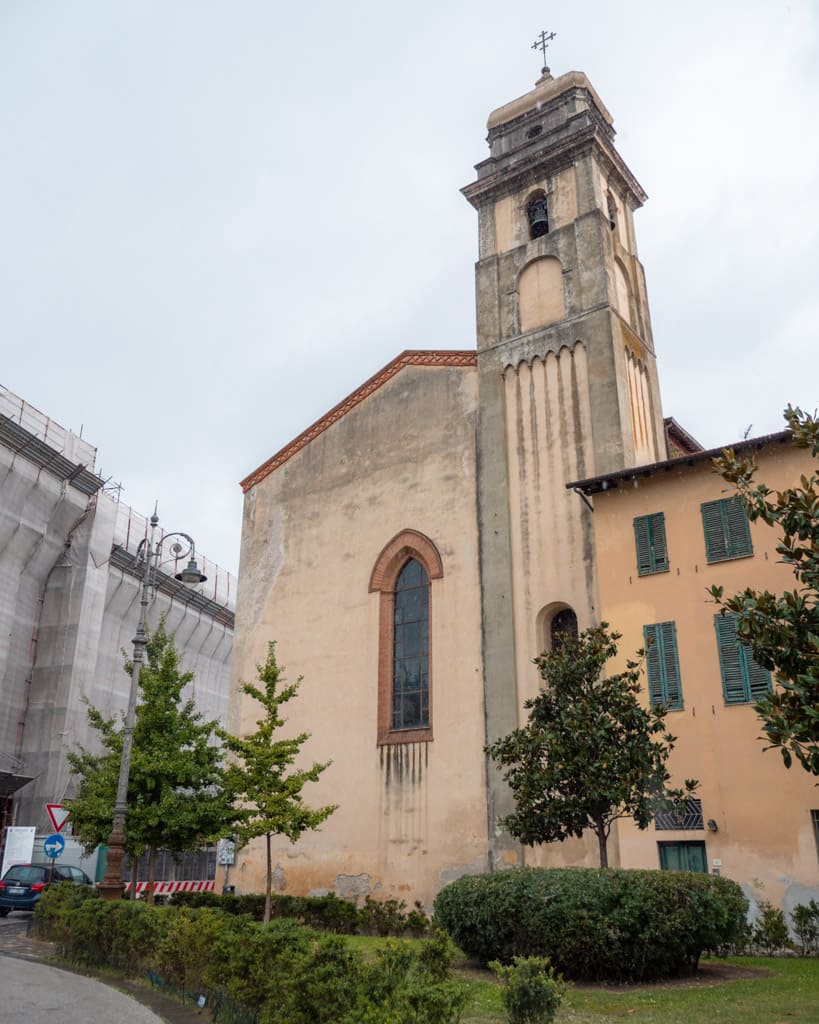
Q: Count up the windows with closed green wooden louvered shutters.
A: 4